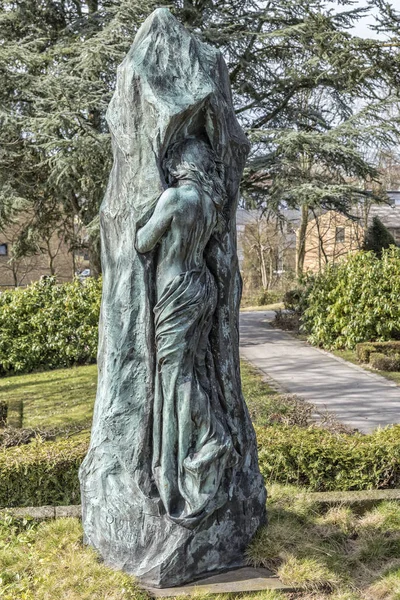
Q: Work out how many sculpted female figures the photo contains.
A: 1